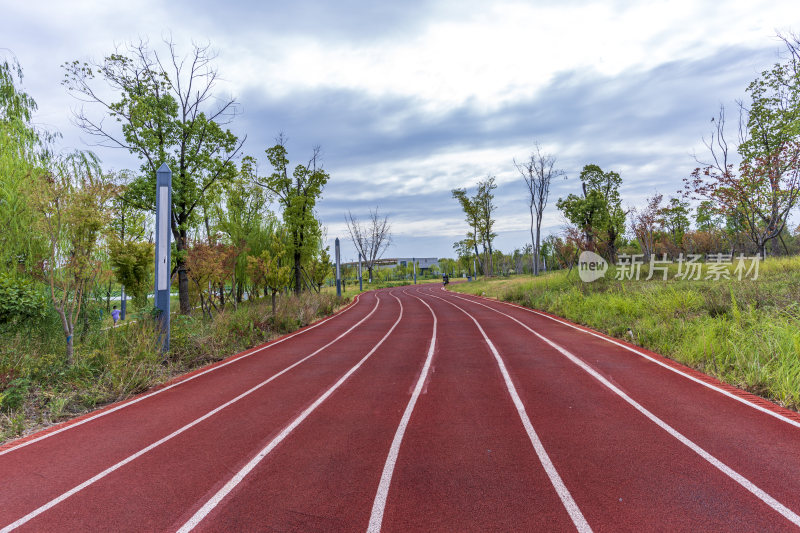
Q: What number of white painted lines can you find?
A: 7